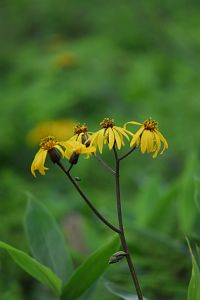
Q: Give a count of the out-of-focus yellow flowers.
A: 2